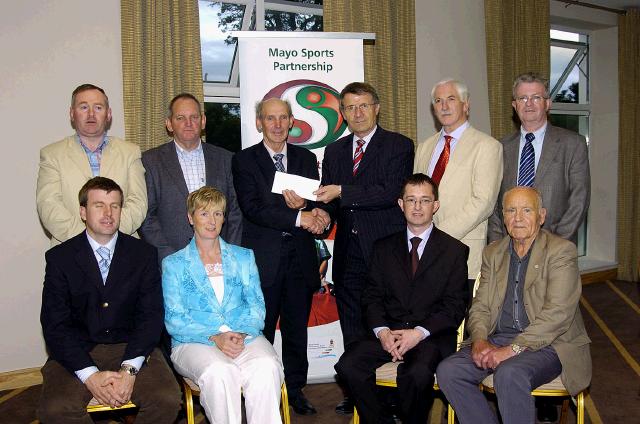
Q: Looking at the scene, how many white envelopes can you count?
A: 1